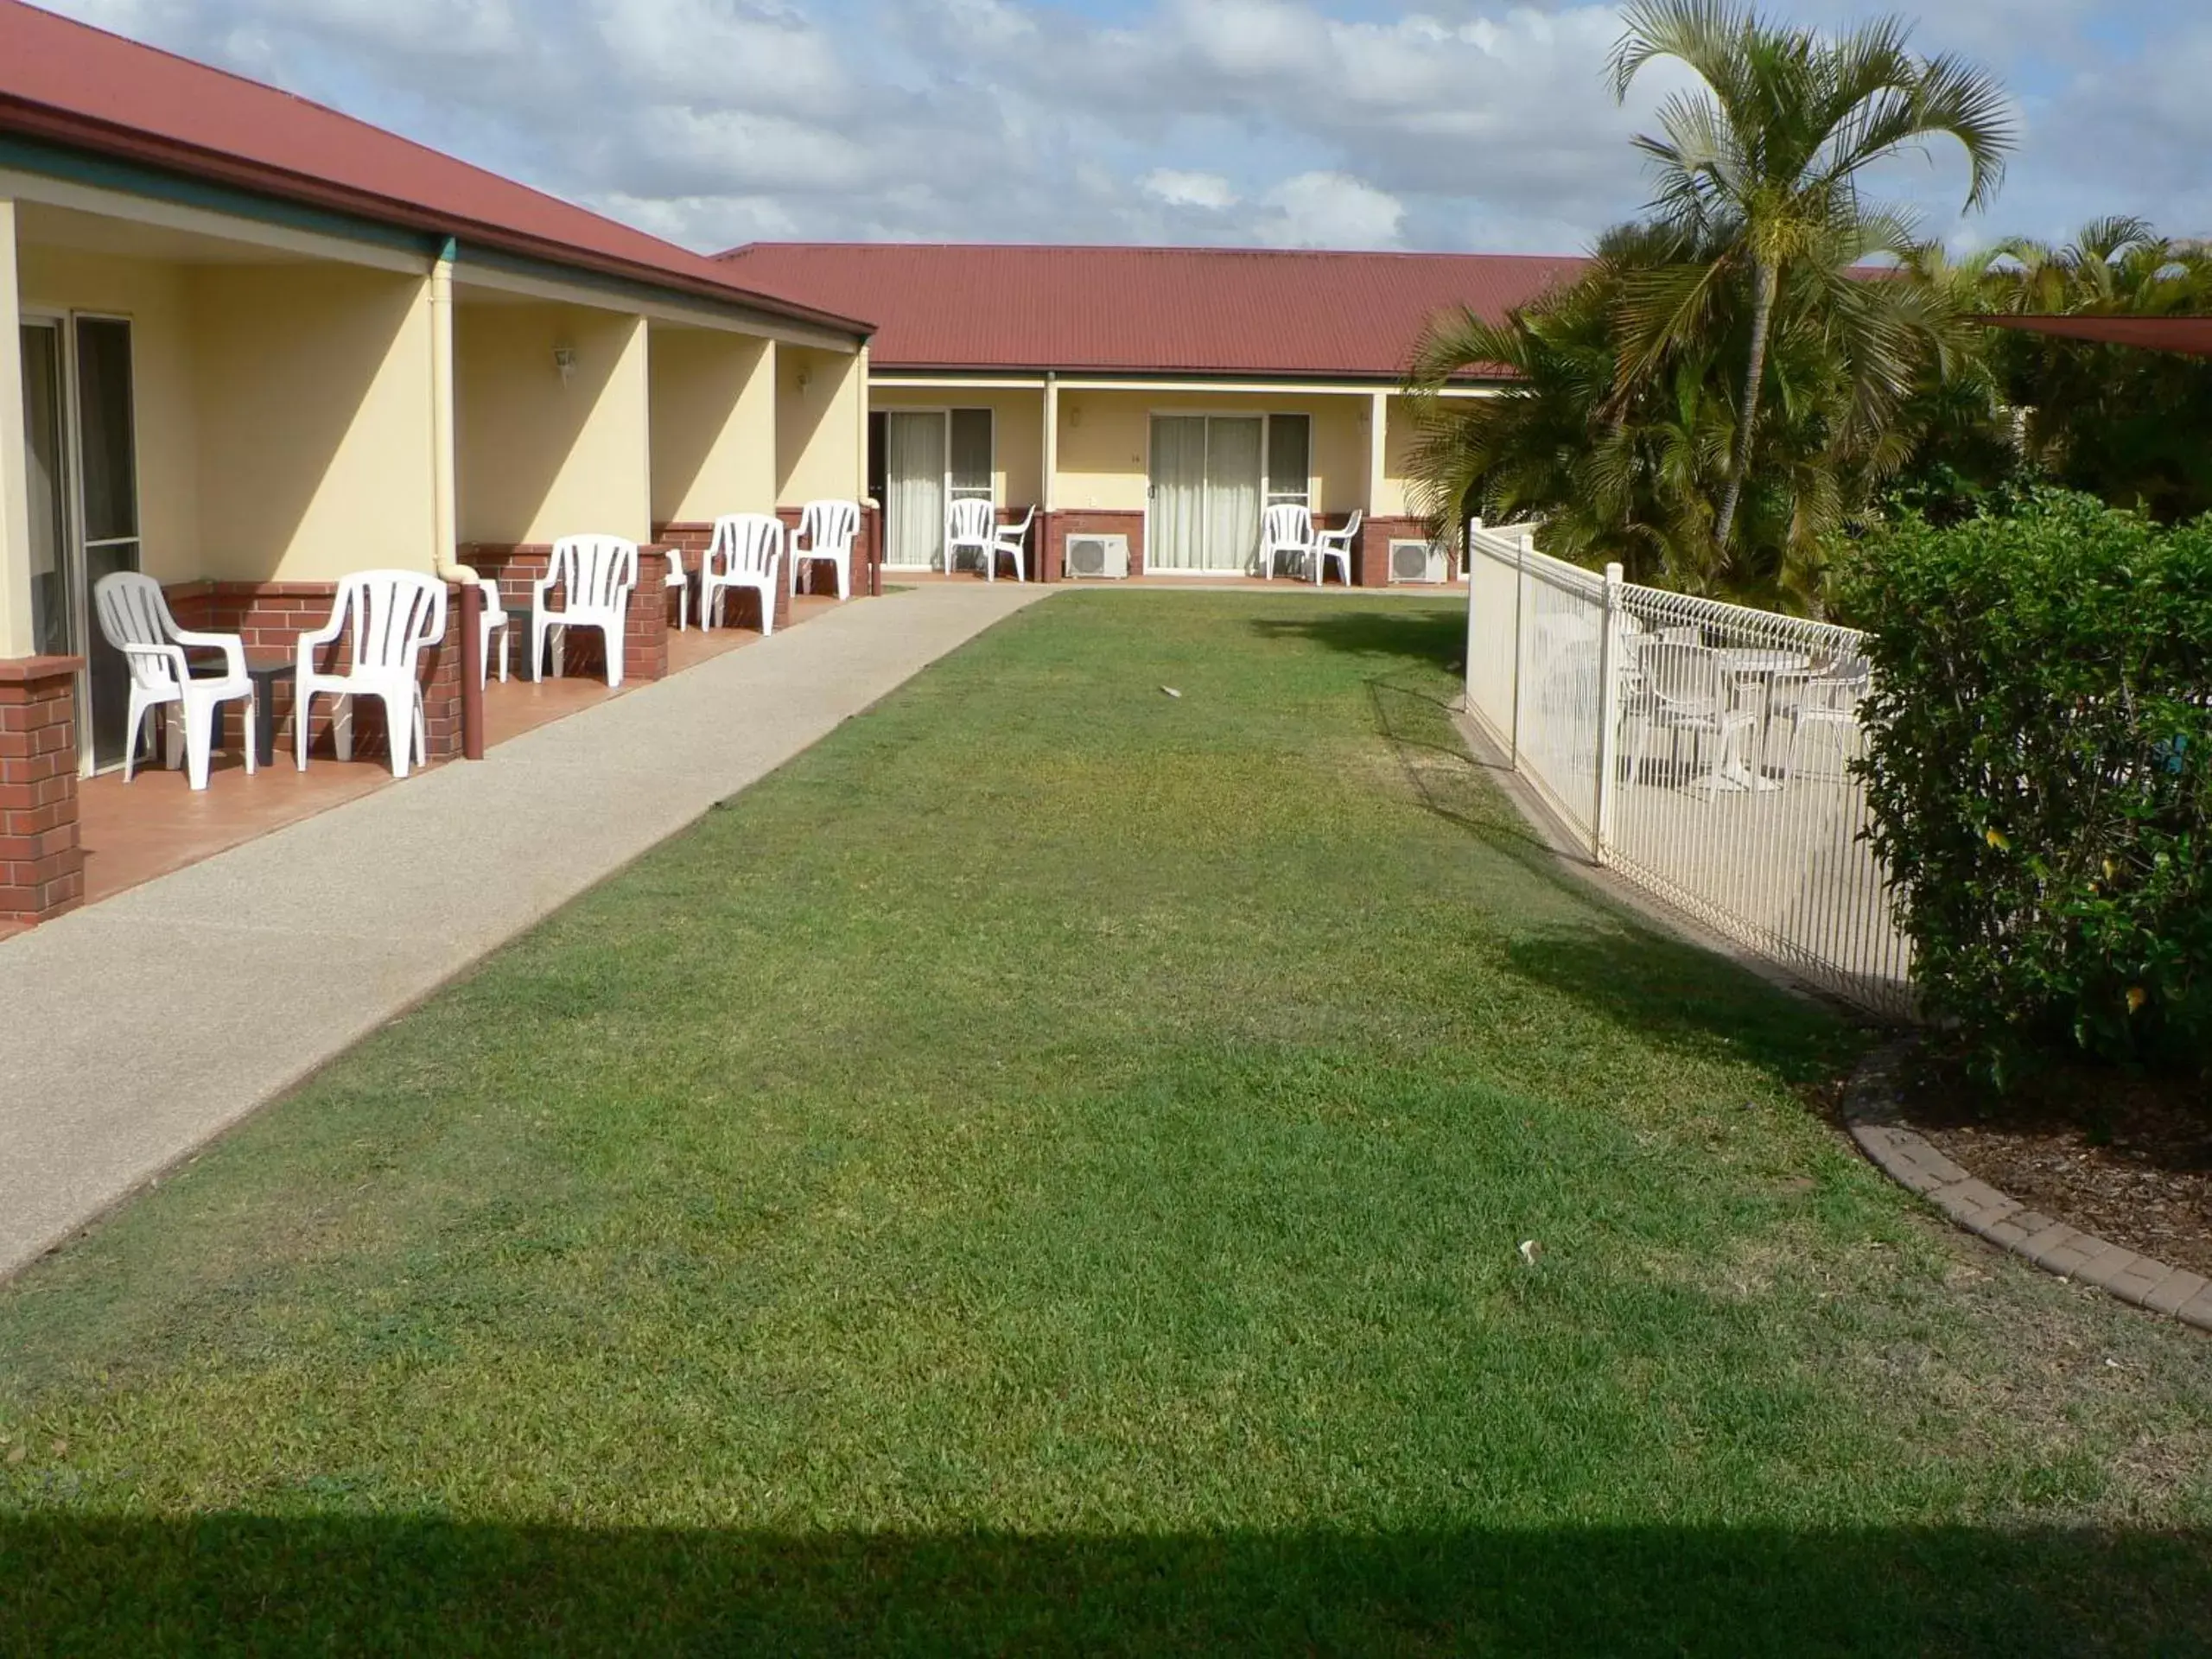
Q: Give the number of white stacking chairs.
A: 11